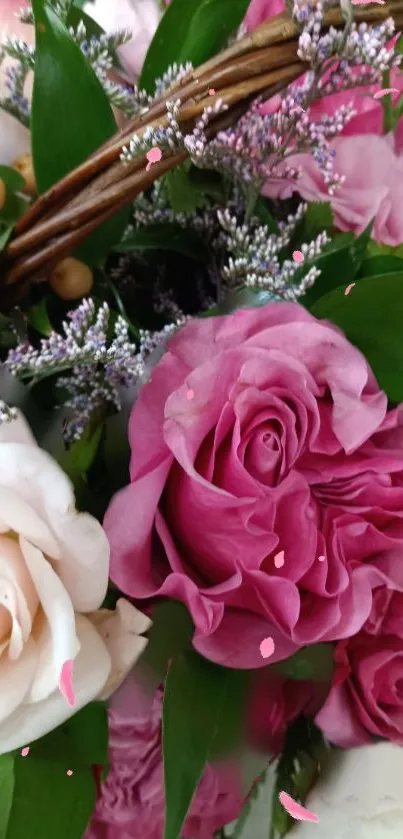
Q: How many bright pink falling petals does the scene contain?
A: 14